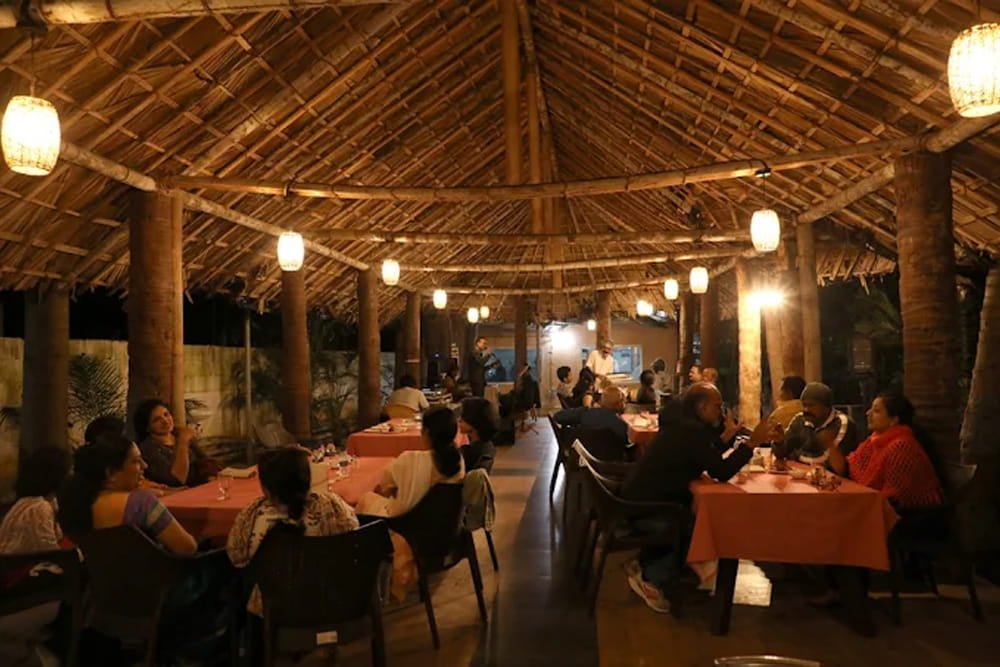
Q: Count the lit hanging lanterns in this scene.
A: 12